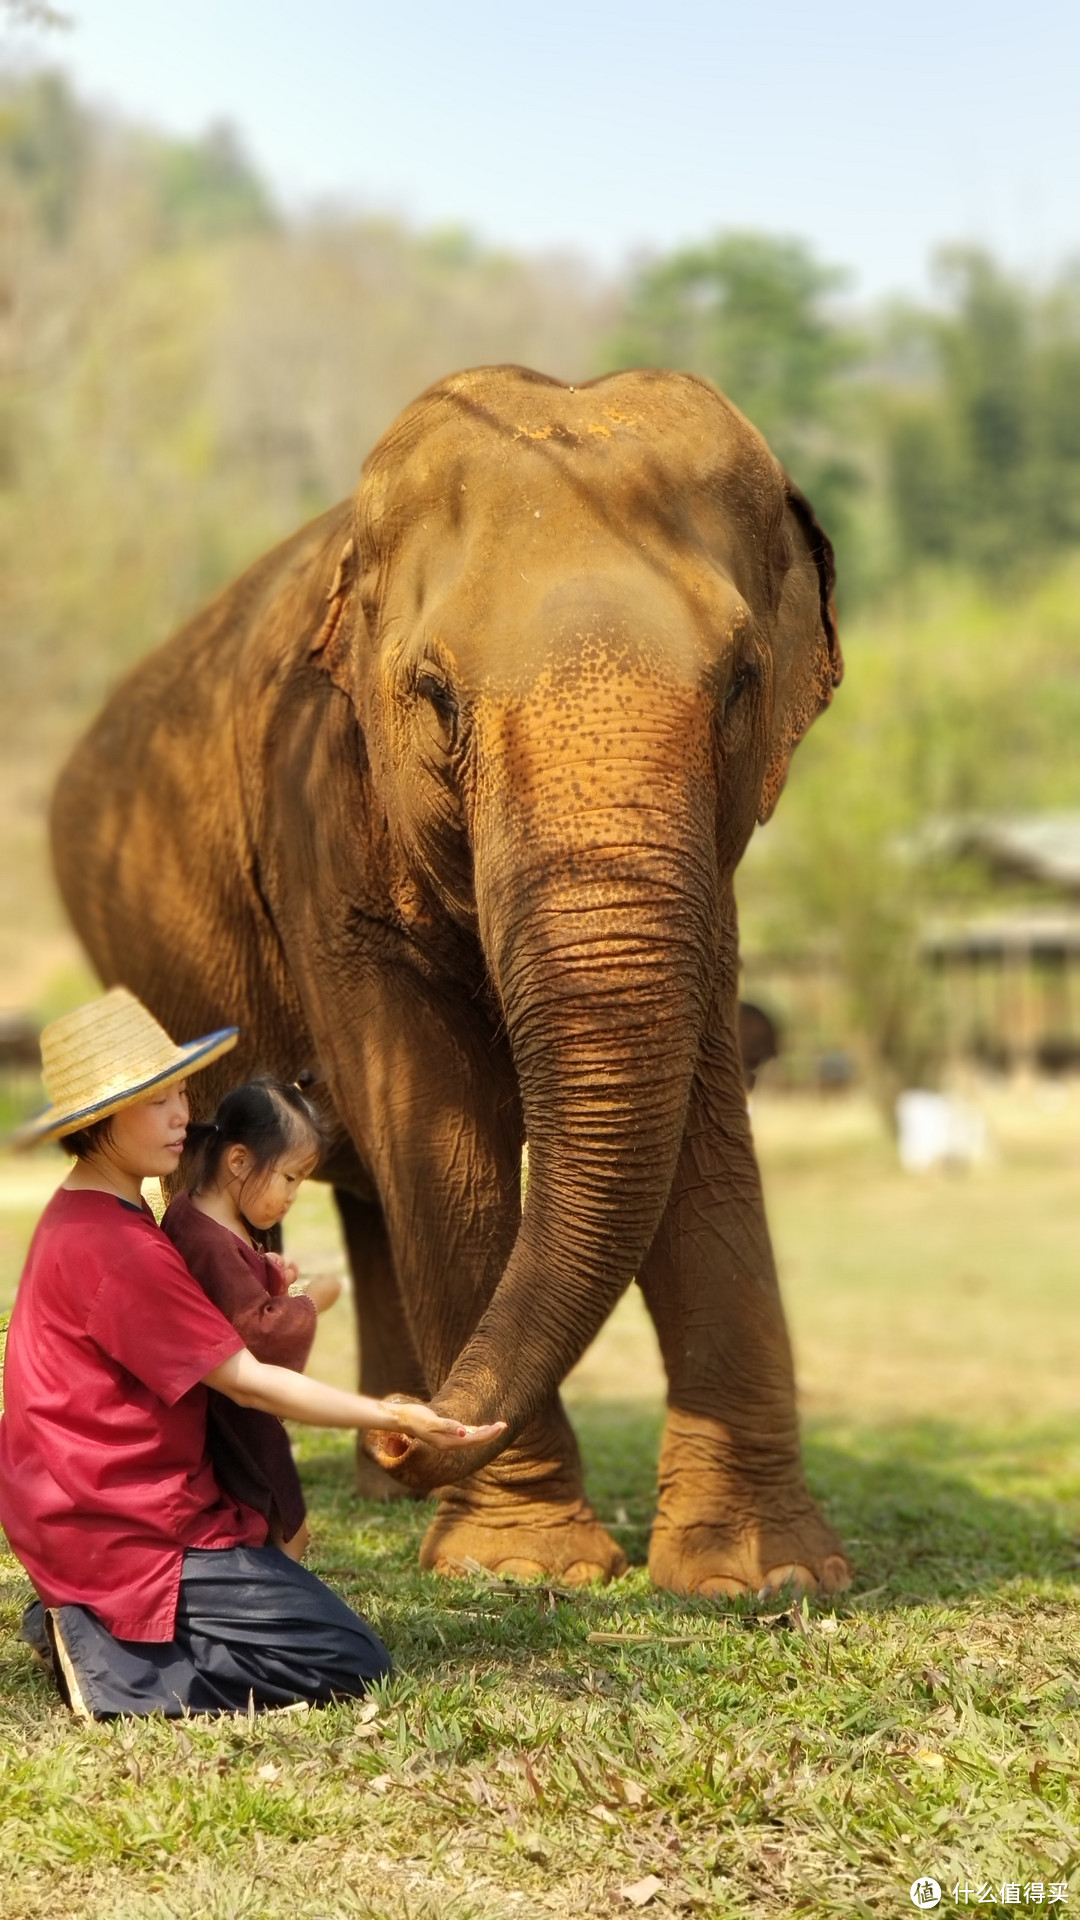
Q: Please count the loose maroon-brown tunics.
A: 1